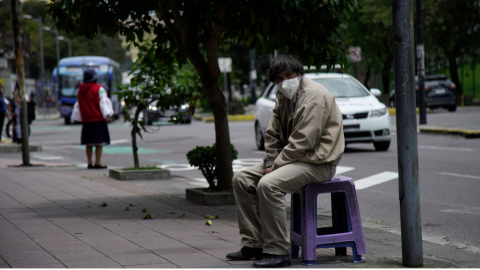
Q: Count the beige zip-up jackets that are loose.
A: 1